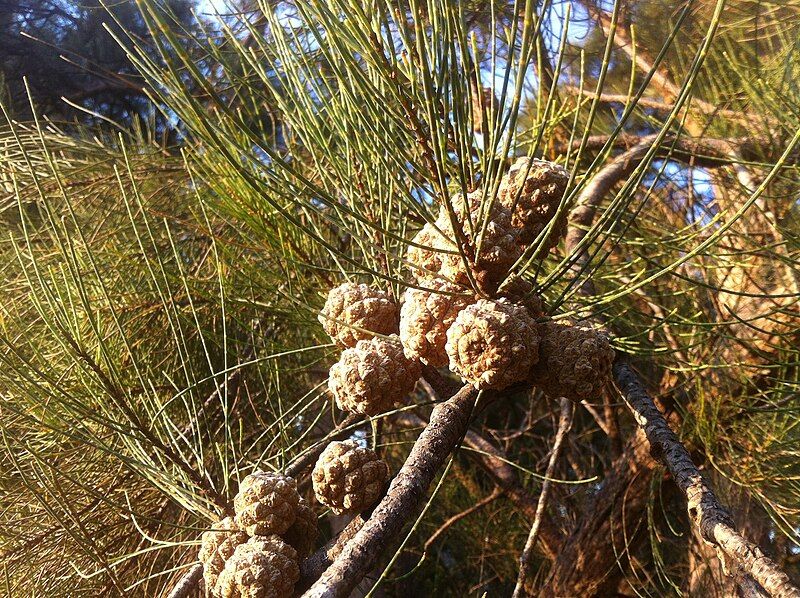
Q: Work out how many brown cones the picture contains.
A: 13